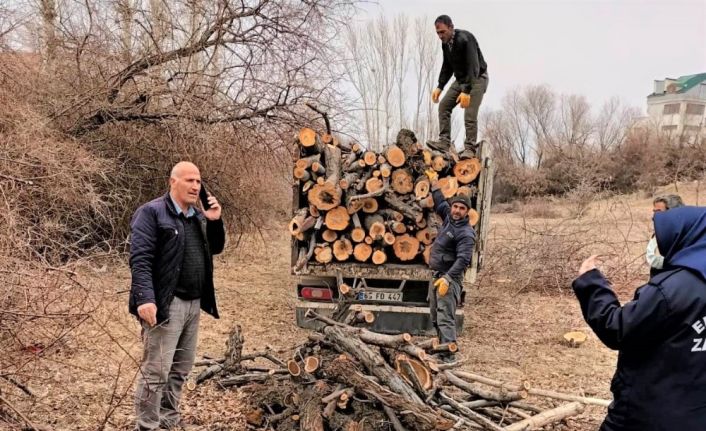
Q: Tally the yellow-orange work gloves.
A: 4